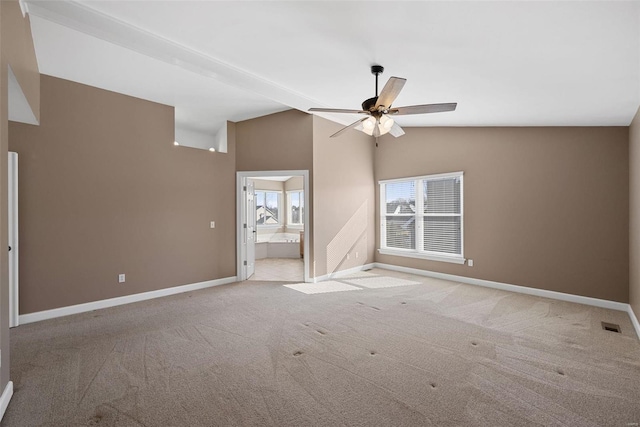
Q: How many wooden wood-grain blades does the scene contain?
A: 5